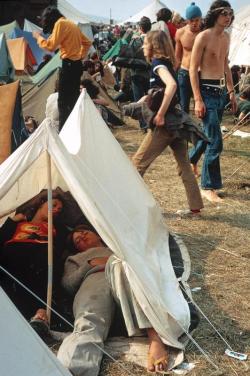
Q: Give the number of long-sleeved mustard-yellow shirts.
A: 1